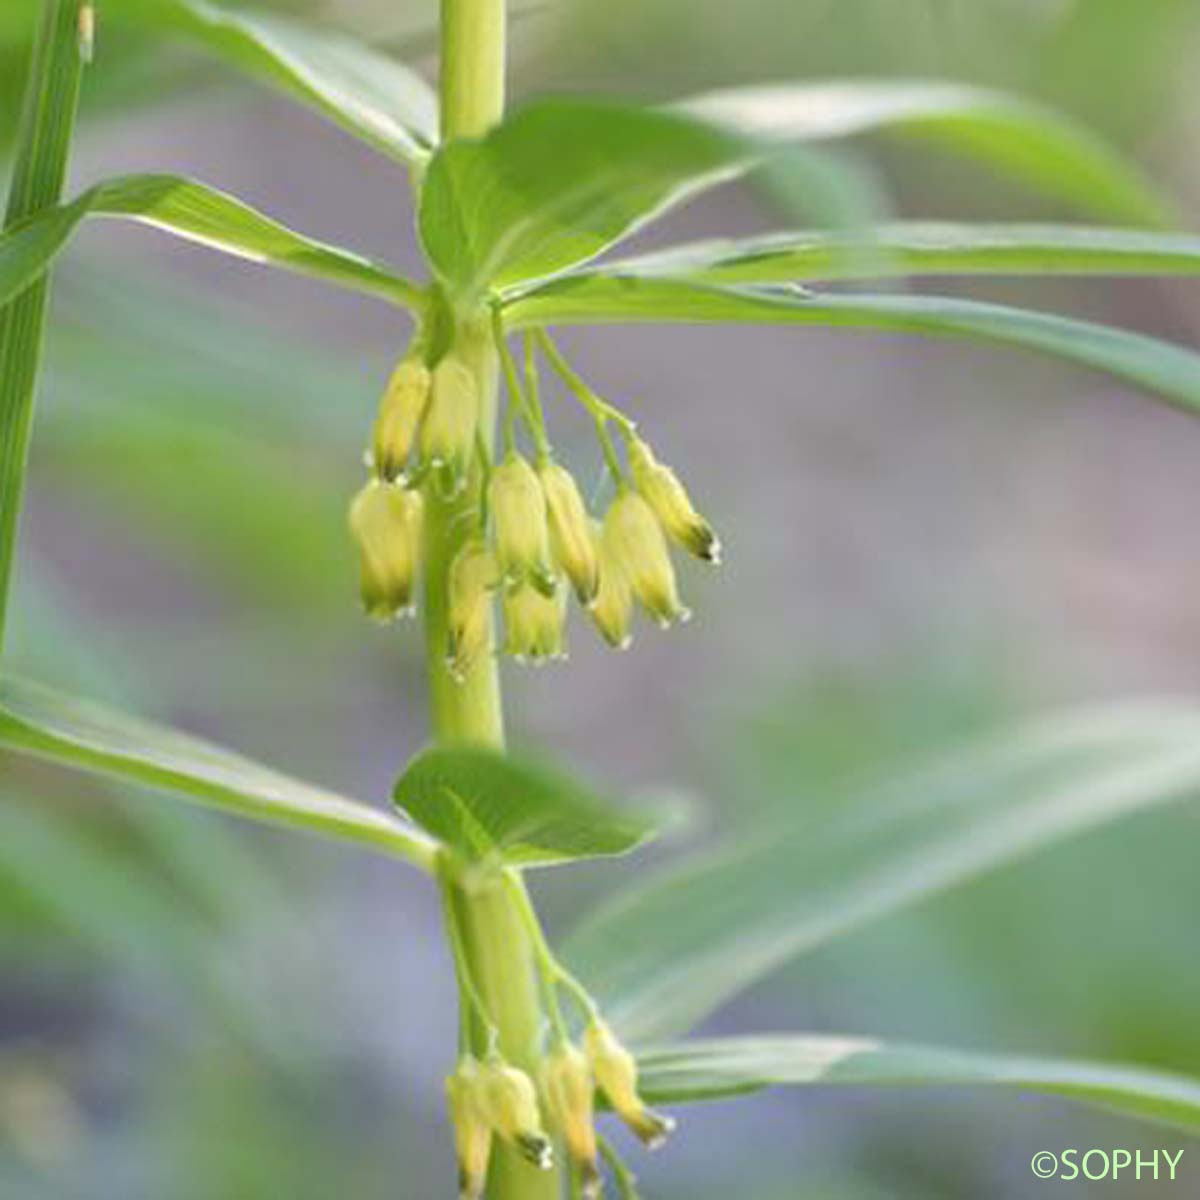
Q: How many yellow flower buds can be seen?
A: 14